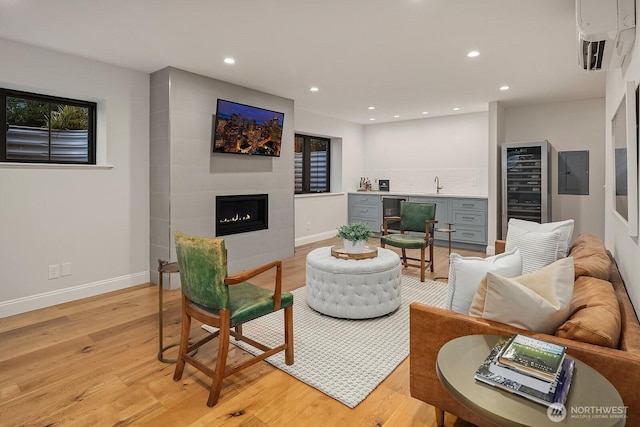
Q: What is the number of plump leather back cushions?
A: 2